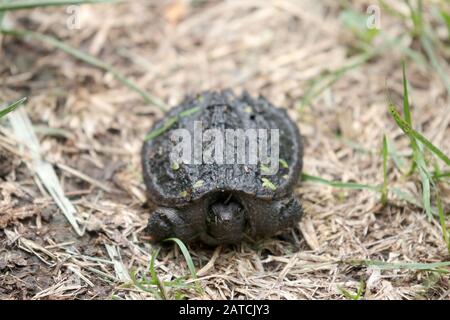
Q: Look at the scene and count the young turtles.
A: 1